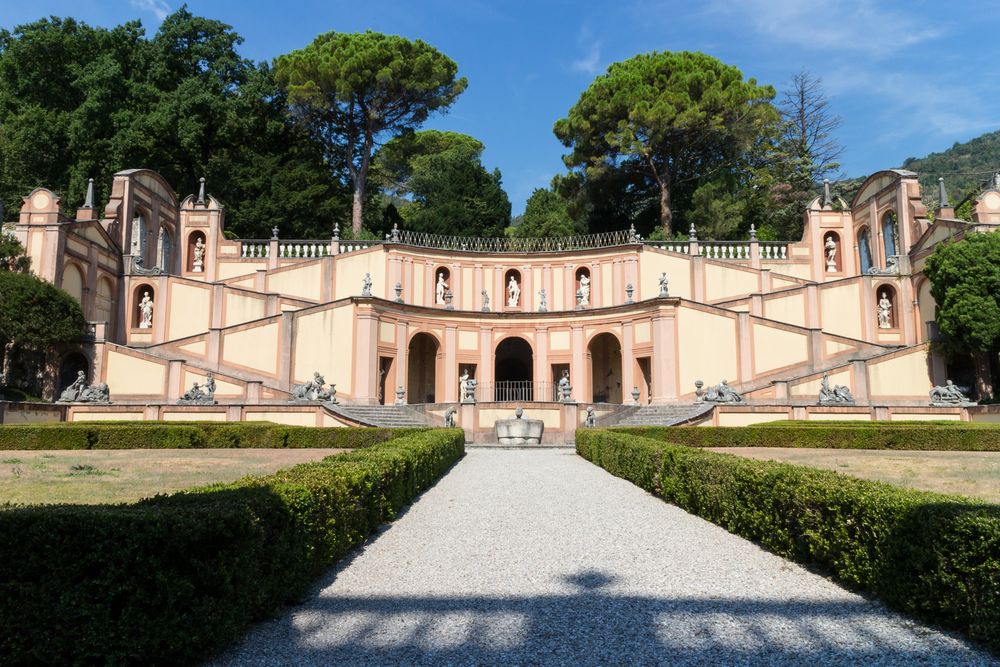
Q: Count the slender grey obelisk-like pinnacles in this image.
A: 4